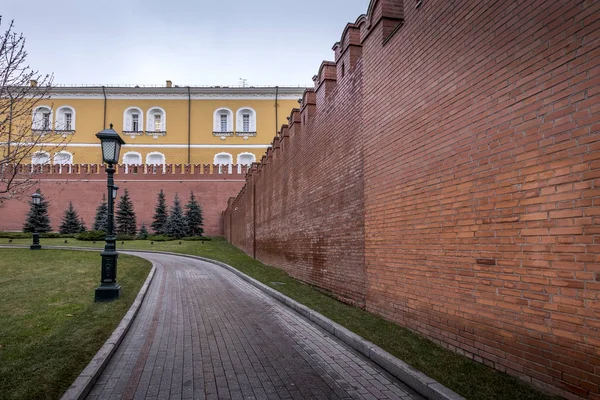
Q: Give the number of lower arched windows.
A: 6